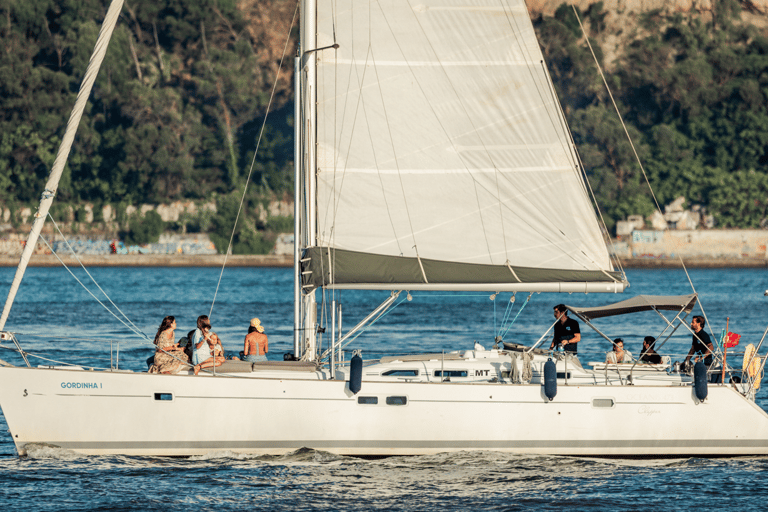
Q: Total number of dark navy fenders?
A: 3